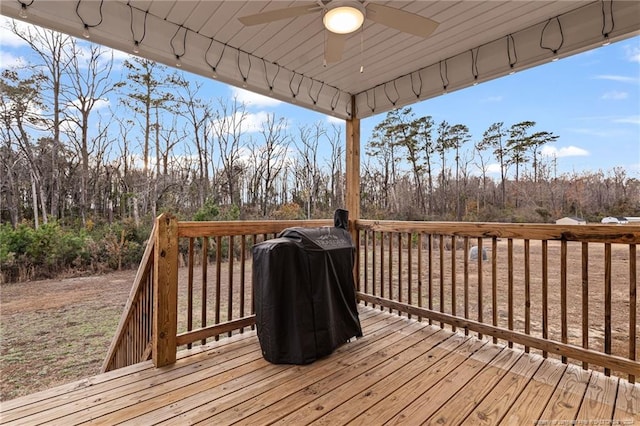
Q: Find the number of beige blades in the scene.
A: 3